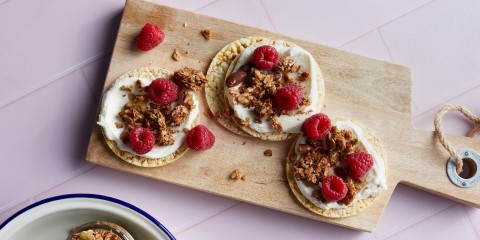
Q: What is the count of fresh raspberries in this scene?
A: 9